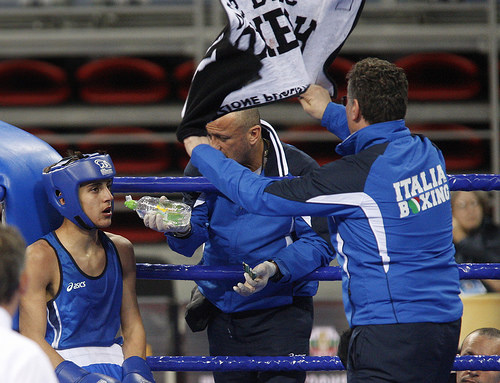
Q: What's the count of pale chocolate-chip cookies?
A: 0